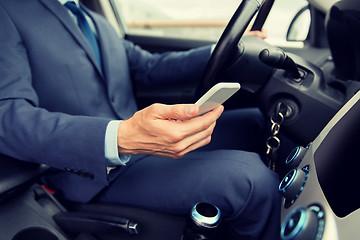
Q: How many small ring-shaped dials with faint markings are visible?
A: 3